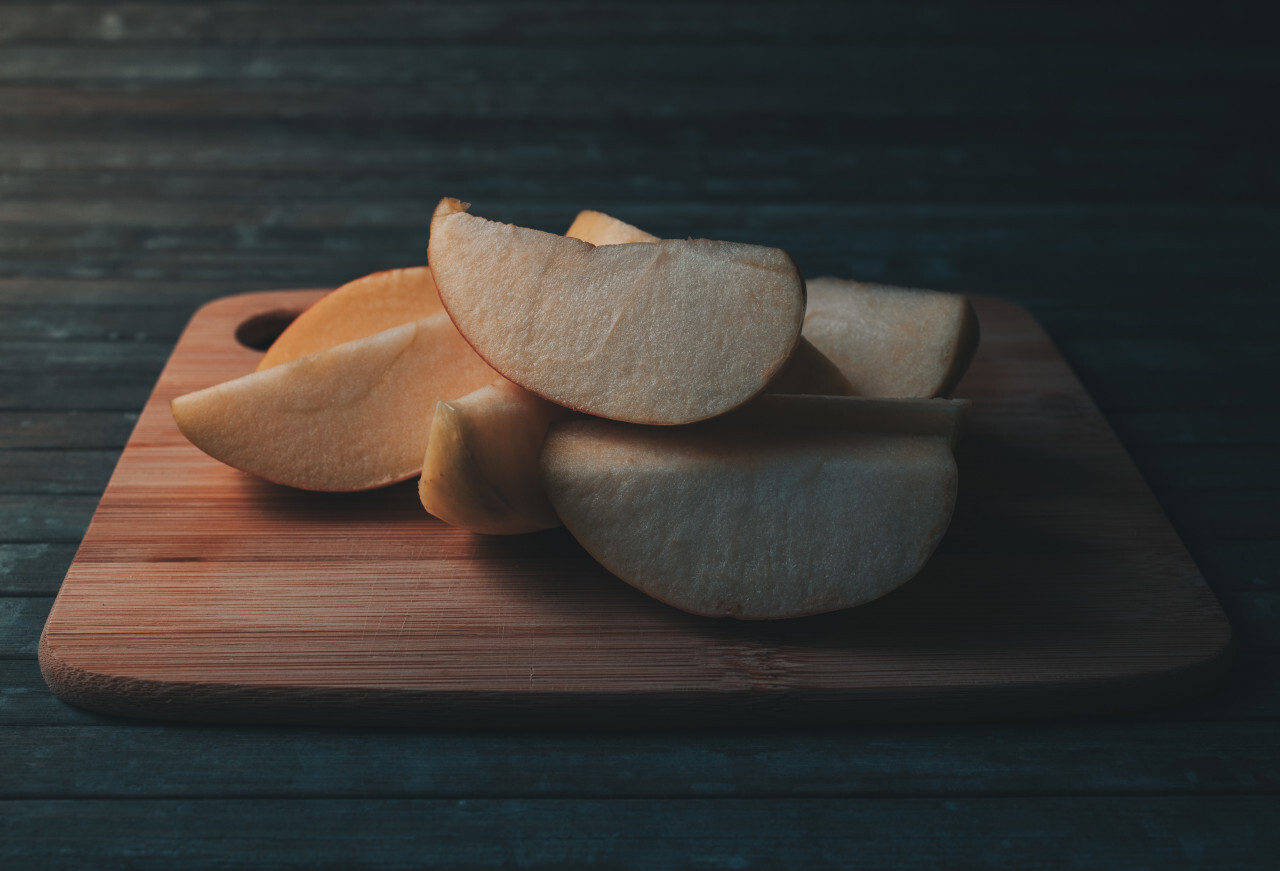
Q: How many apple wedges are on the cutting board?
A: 7